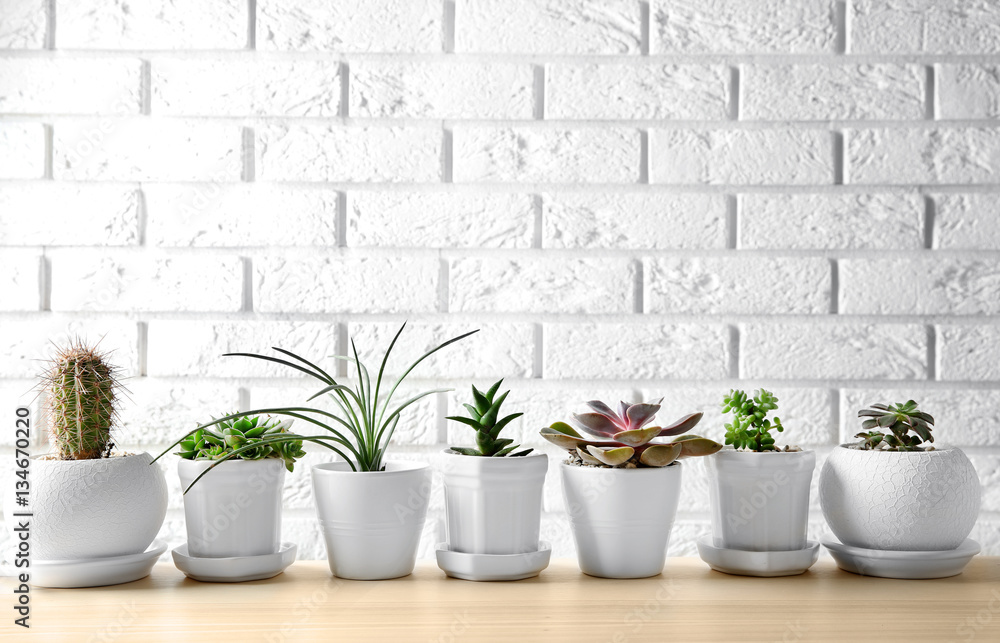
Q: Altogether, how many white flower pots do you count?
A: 7